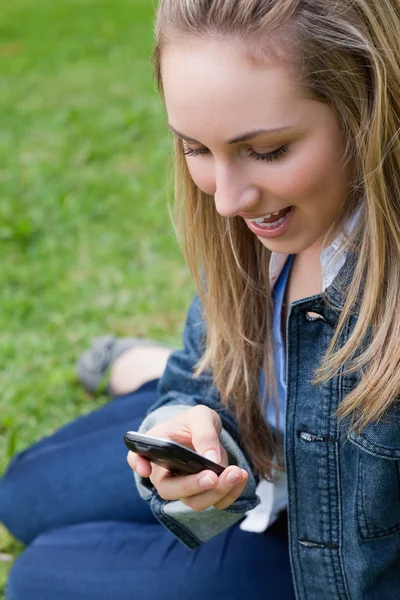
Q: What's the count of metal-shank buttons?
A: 0